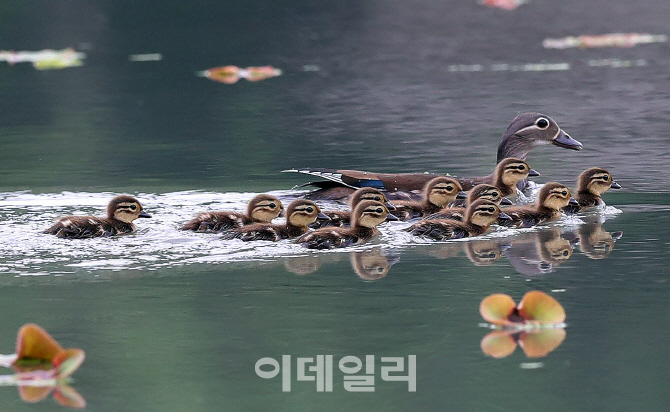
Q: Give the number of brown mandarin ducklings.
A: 11